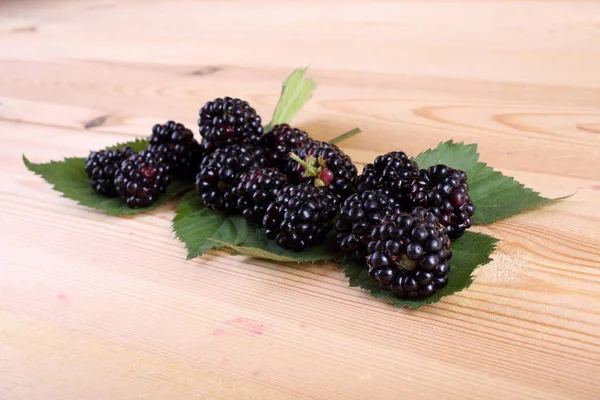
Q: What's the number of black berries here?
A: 13